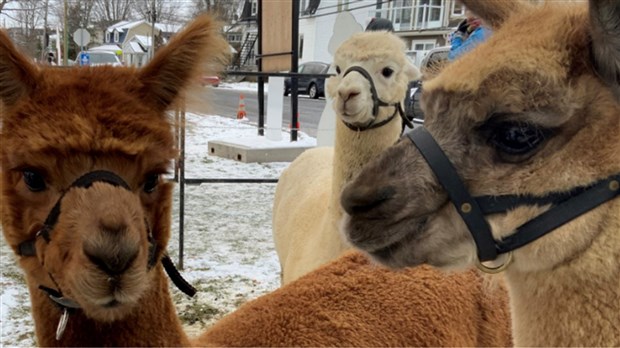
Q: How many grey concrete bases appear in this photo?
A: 1